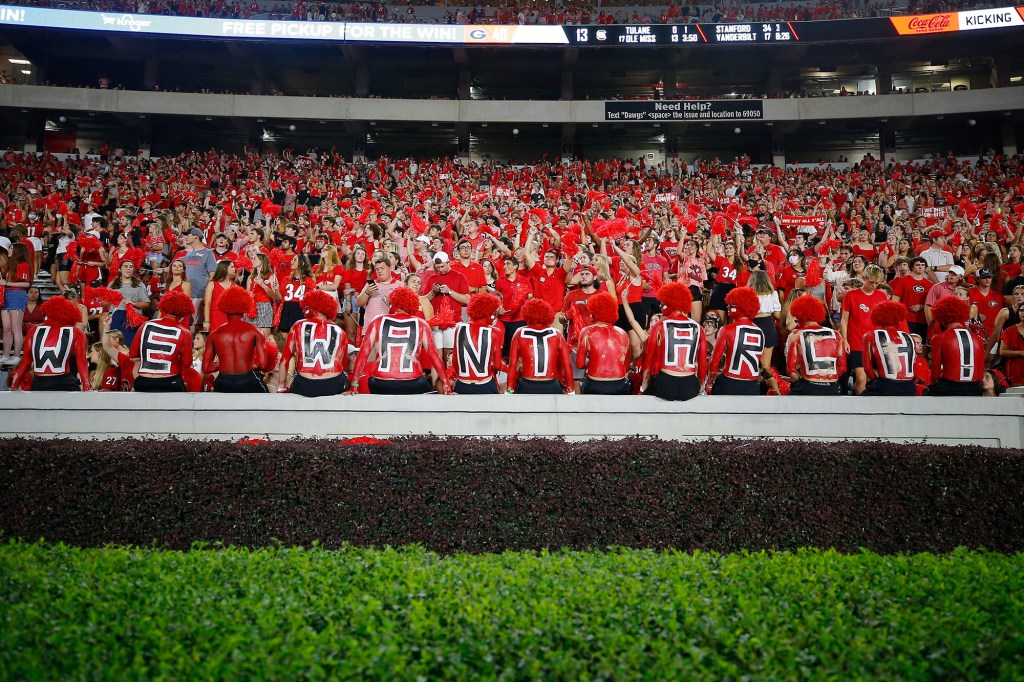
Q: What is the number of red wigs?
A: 13